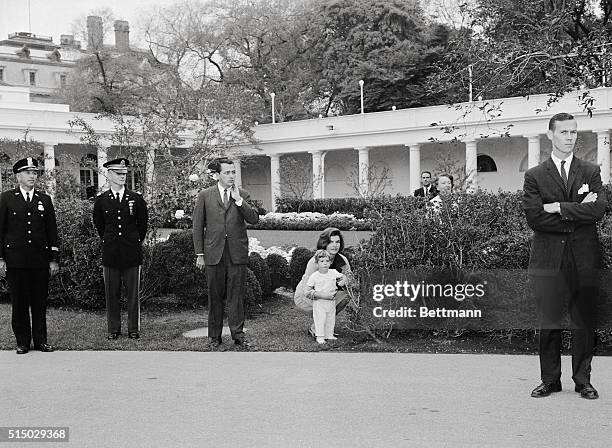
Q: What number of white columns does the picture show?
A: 11